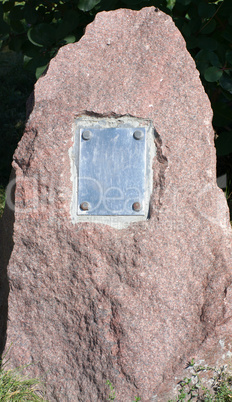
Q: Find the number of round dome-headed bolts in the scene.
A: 4